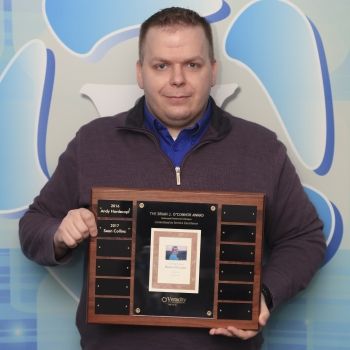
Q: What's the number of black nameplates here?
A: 12